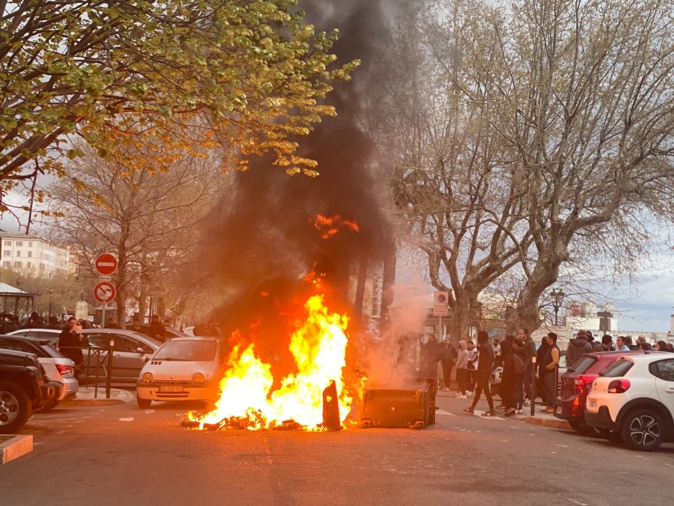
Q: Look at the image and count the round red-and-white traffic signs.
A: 2